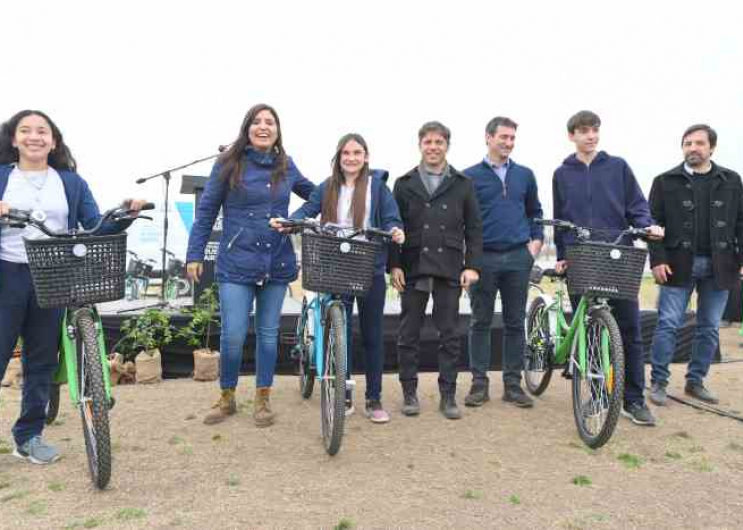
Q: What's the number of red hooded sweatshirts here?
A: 0